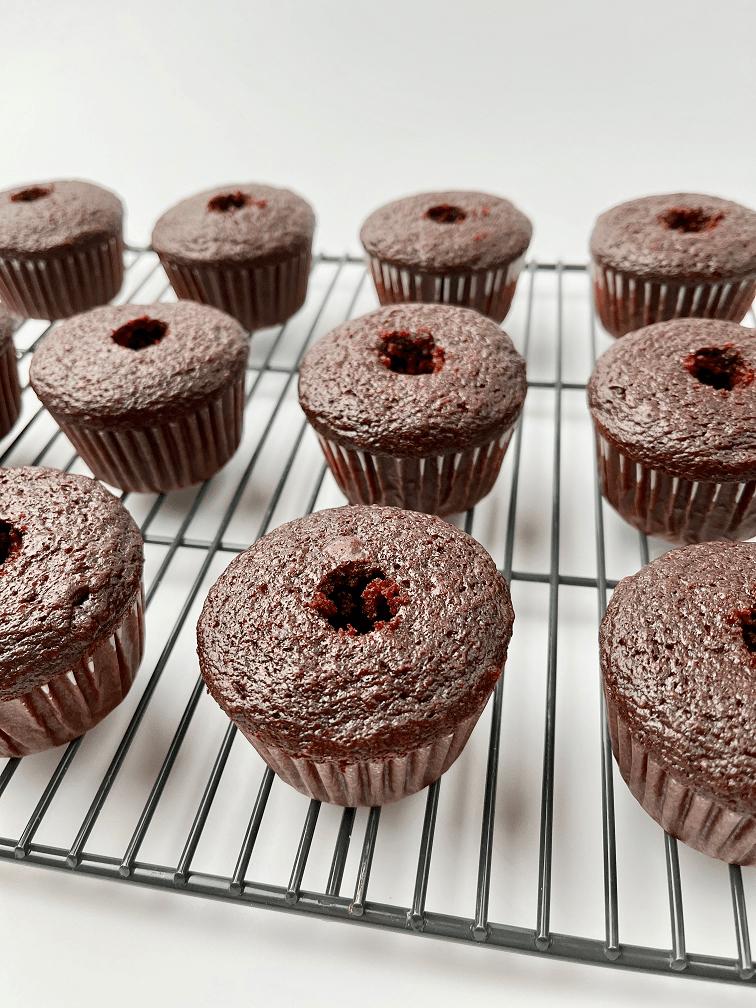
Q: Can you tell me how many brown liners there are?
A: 11